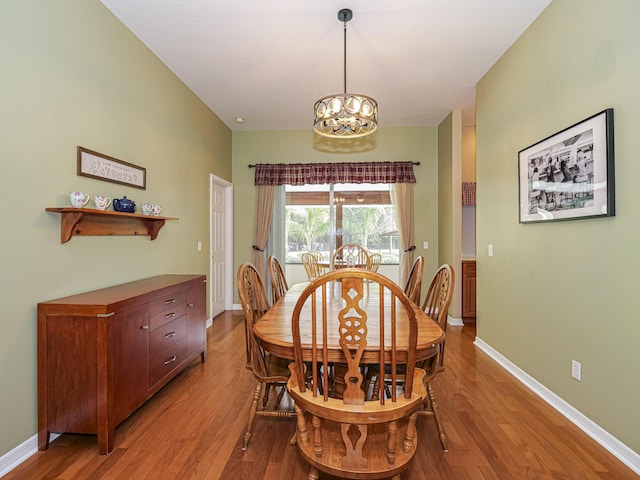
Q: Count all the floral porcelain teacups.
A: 4